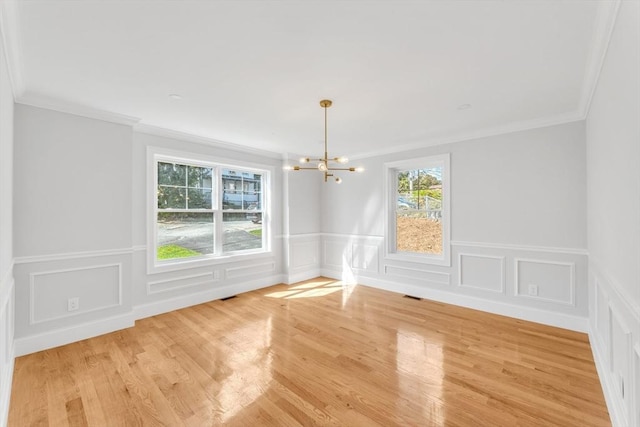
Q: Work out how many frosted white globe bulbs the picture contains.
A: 6